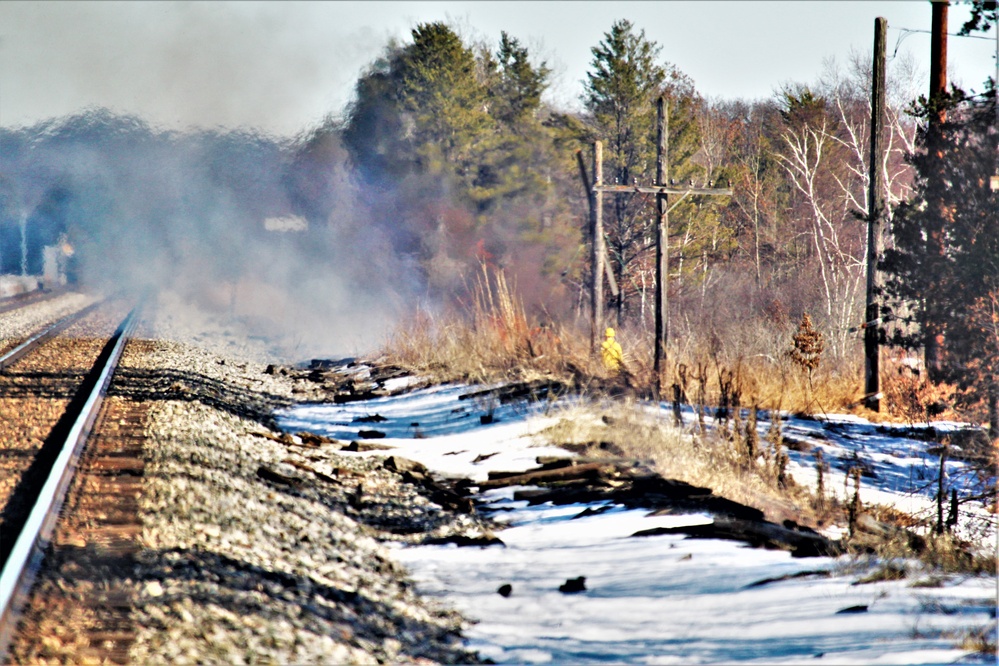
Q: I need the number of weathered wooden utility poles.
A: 4